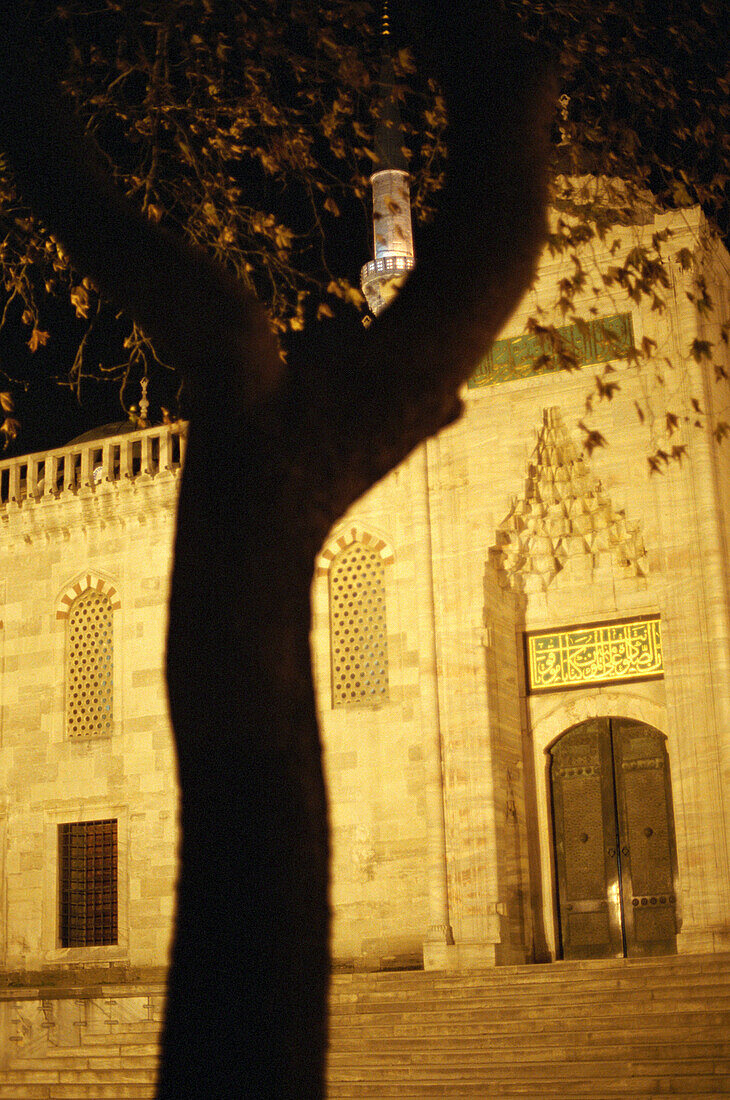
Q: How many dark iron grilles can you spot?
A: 1